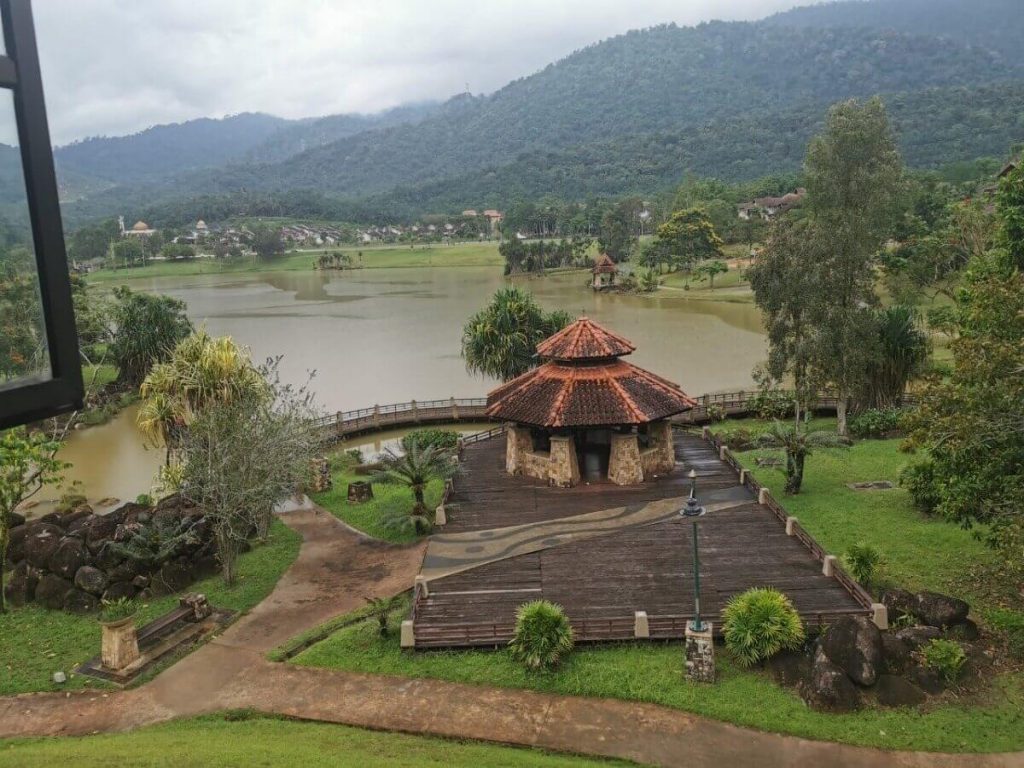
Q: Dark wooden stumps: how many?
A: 1